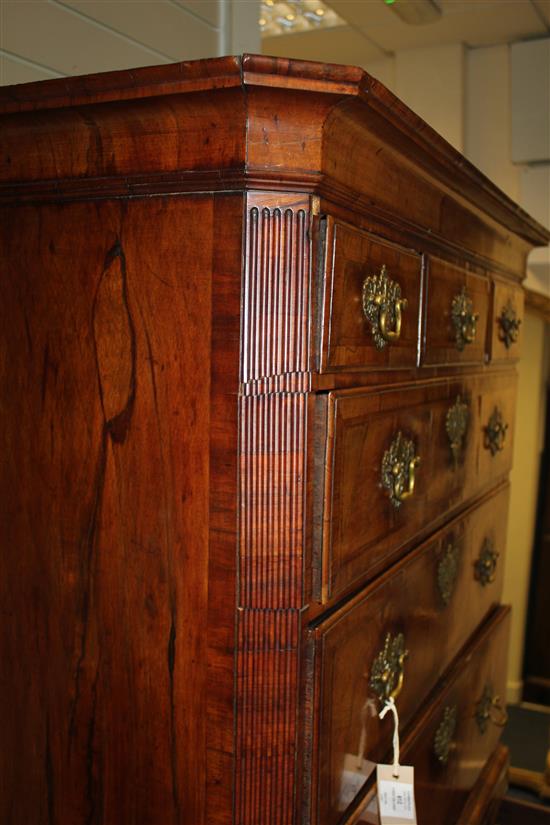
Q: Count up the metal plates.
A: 11